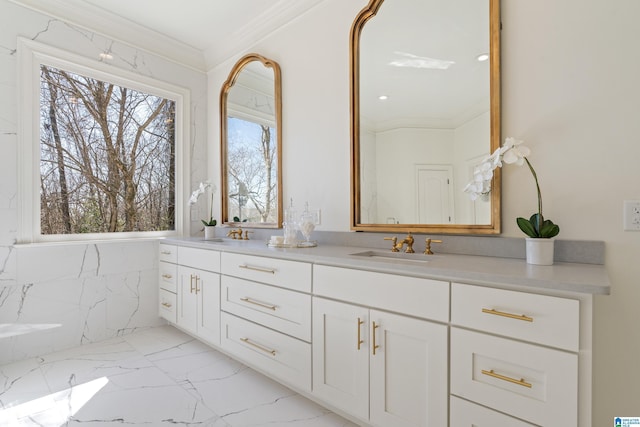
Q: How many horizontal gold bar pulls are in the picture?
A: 8